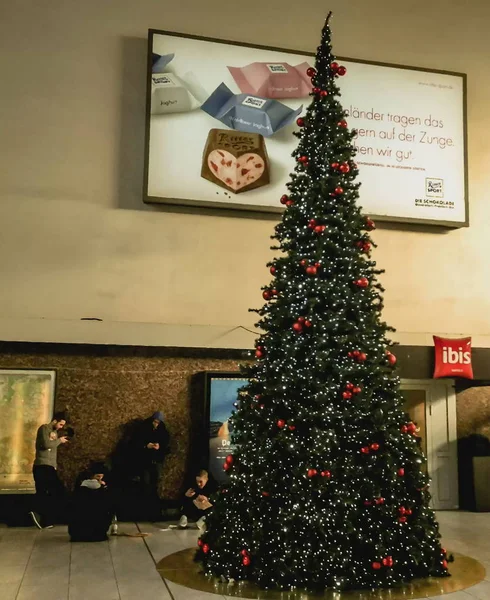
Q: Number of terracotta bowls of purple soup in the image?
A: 0